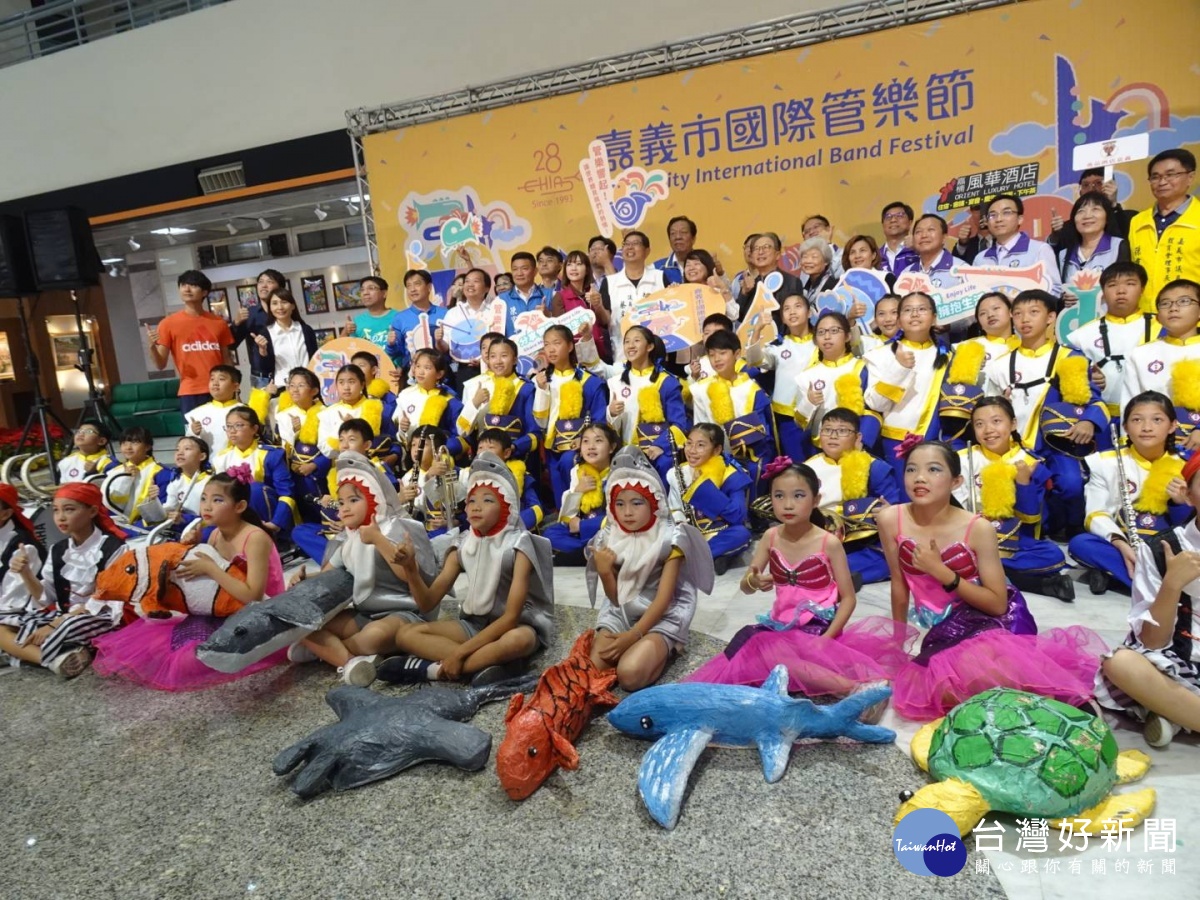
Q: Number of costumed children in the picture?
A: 9